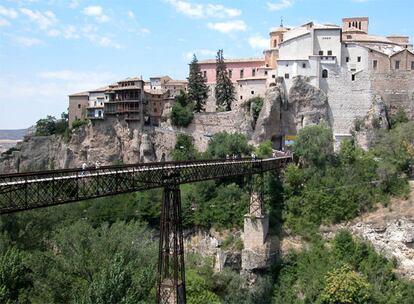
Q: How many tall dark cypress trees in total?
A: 2